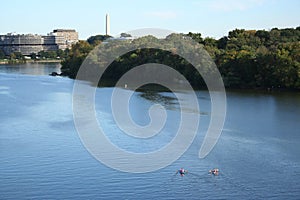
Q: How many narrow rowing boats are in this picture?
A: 2